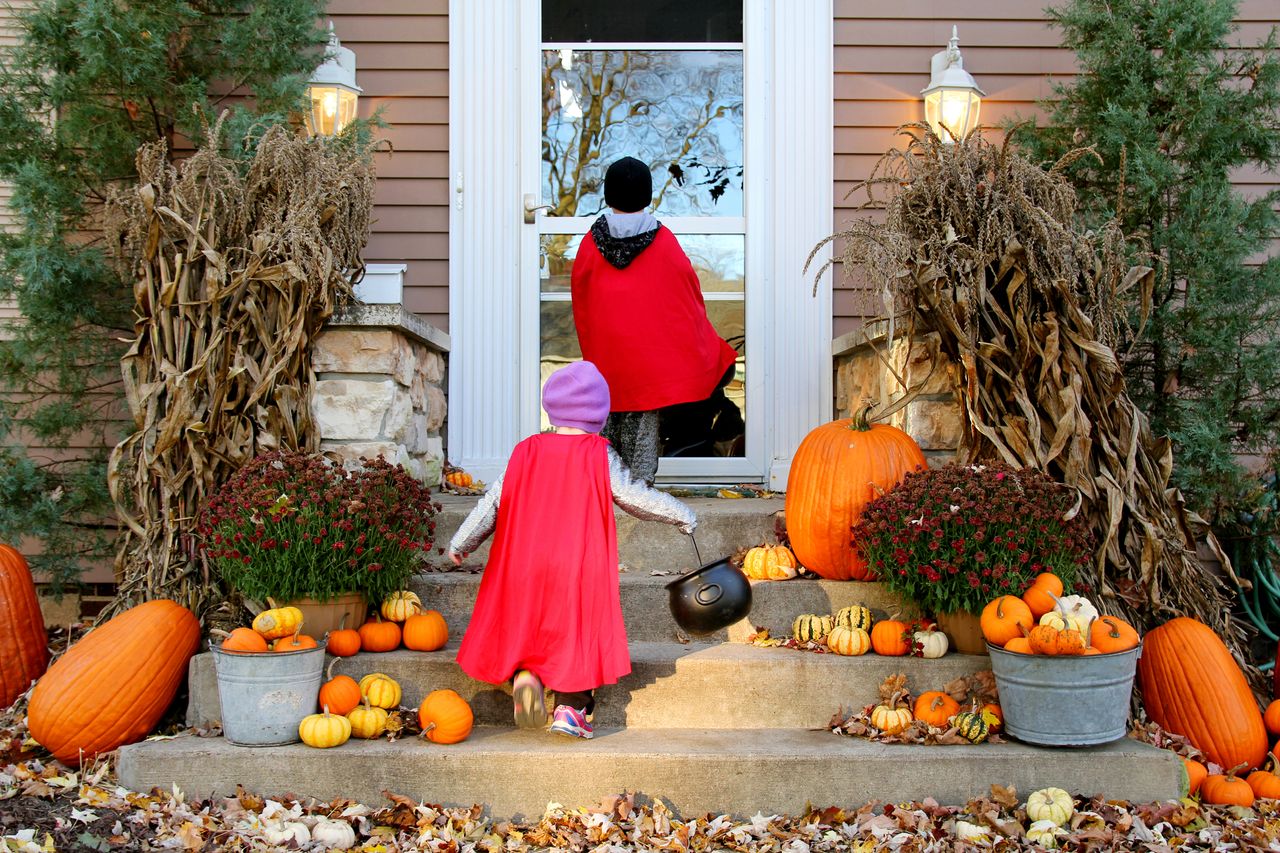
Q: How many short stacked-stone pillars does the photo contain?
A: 2